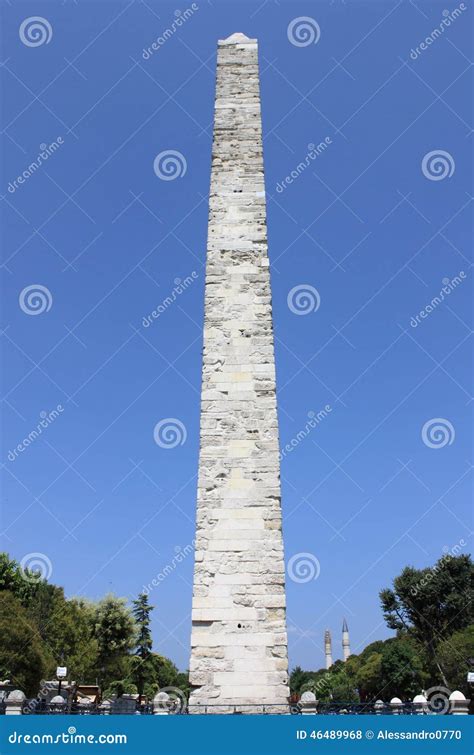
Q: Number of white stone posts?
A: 10